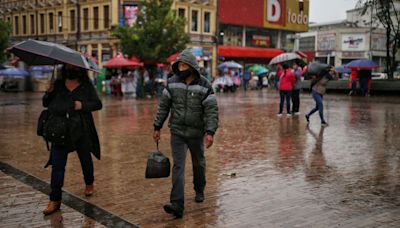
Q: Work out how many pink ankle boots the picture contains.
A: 0